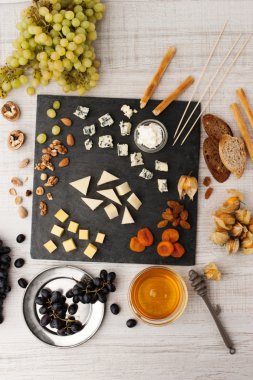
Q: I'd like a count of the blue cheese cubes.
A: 12